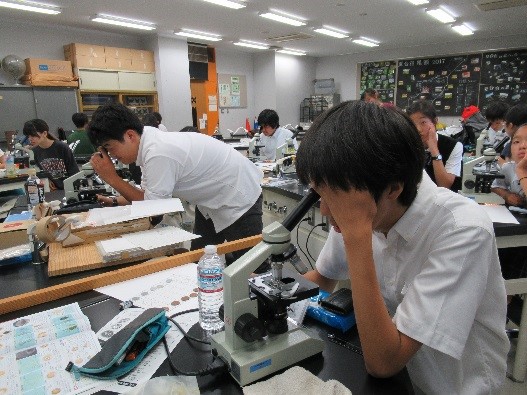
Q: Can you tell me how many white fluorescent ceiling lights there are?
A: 12